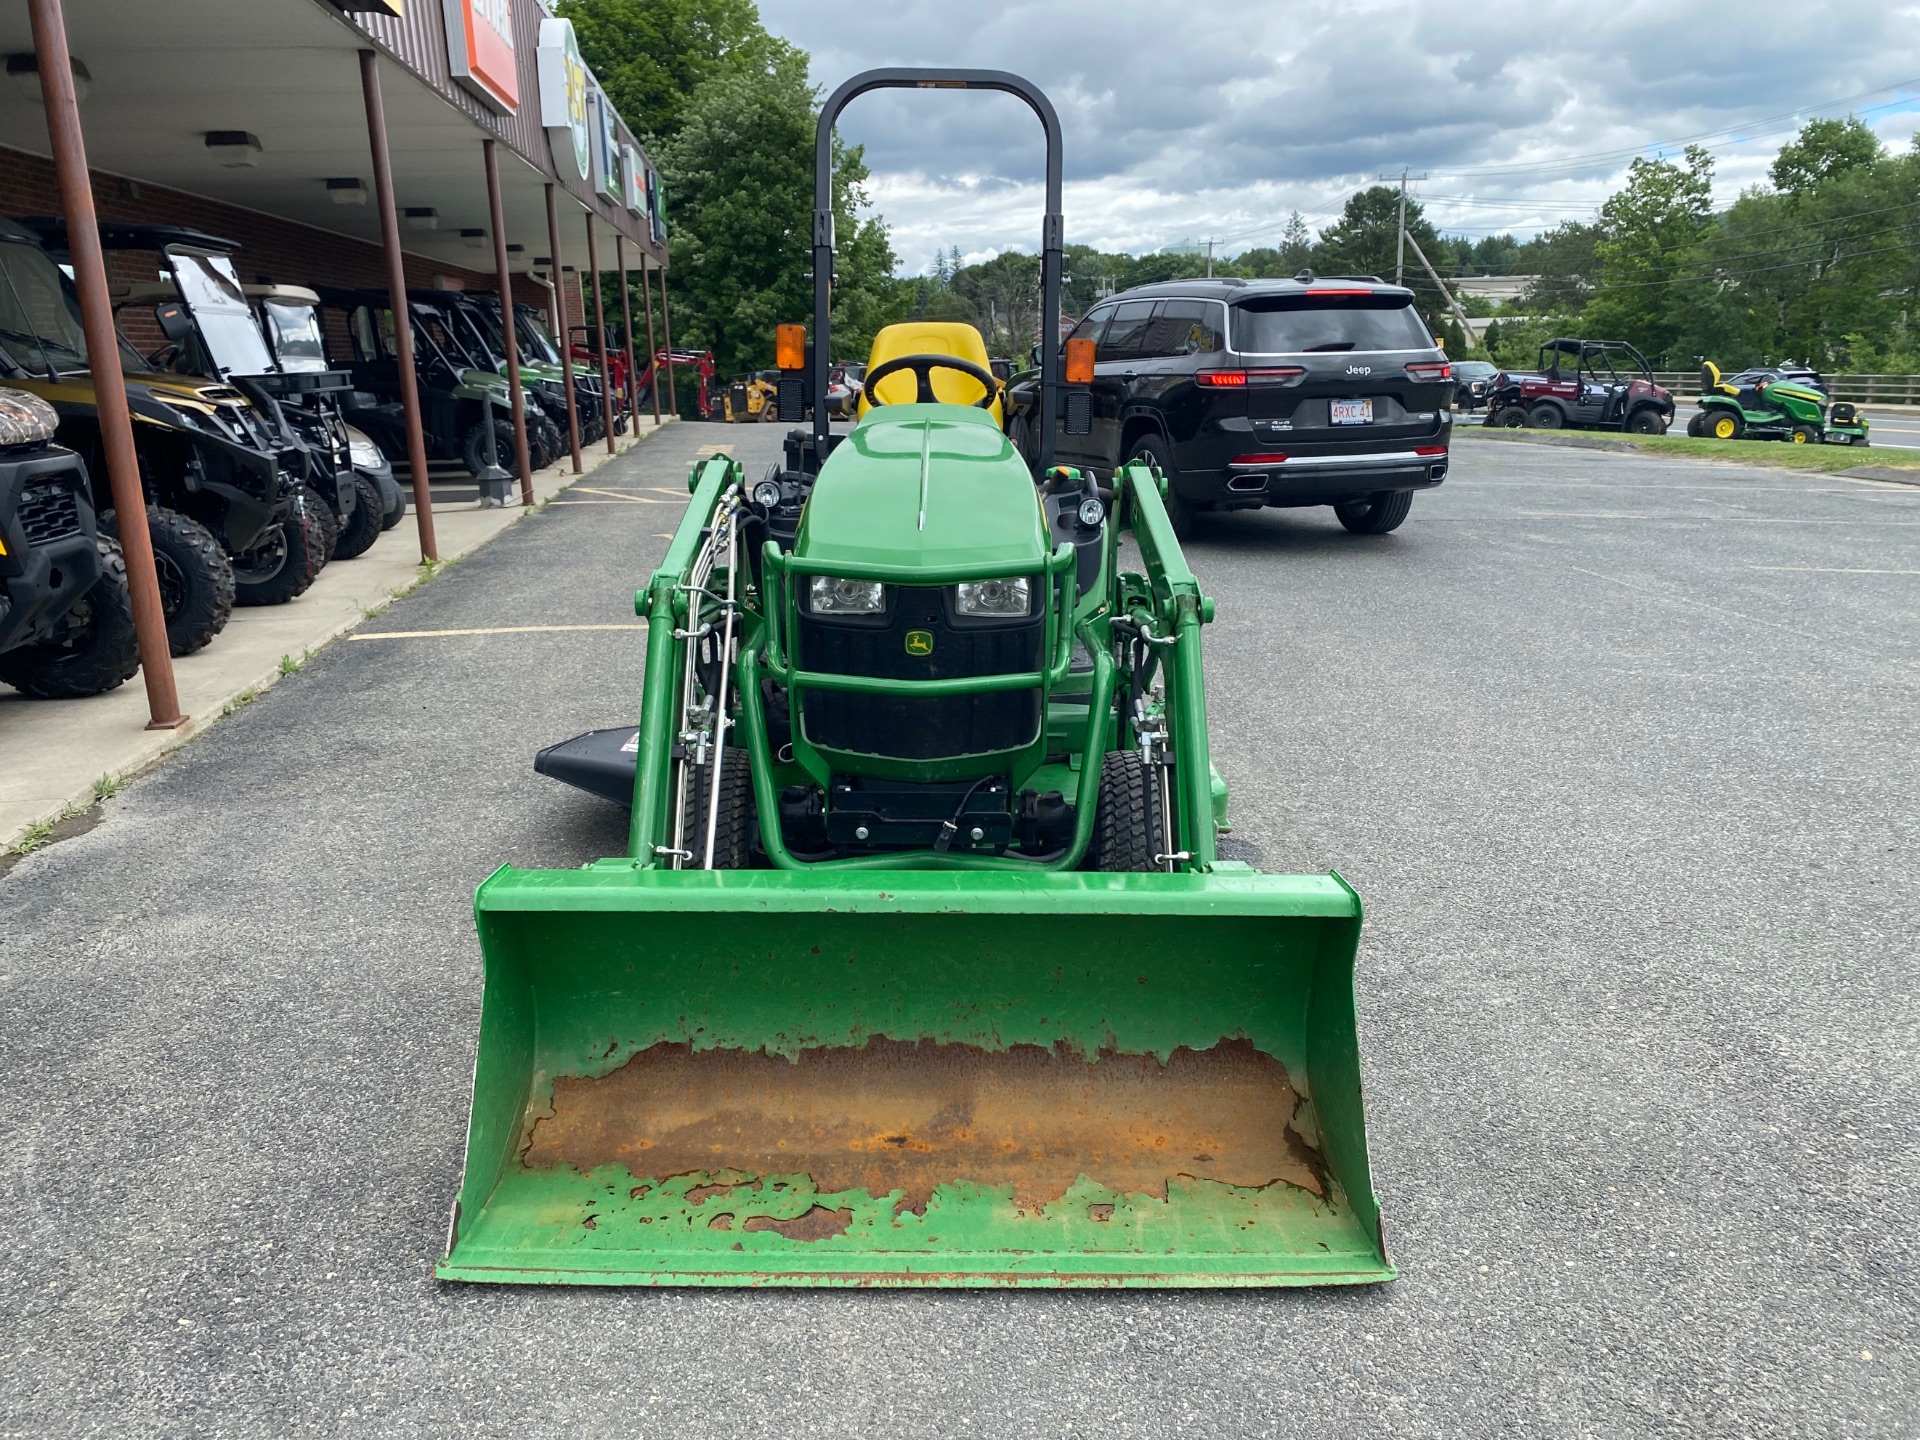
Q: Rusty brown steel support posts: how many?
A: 8